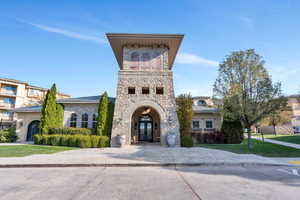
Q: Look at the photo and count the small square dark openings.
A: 3